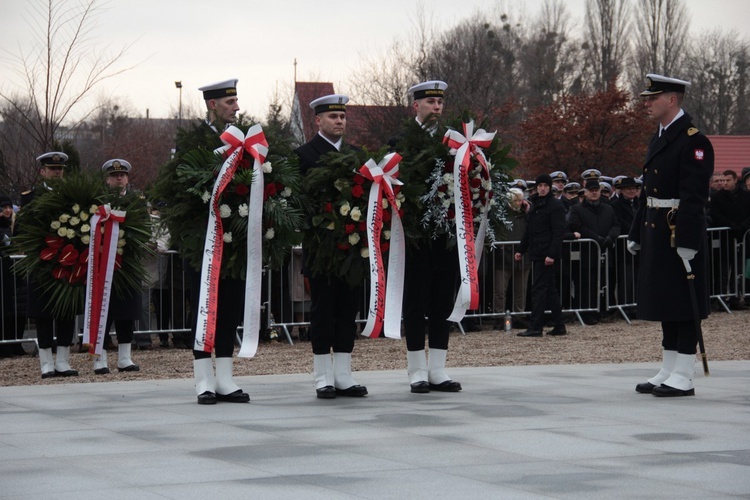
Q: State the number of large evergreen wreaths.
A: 4